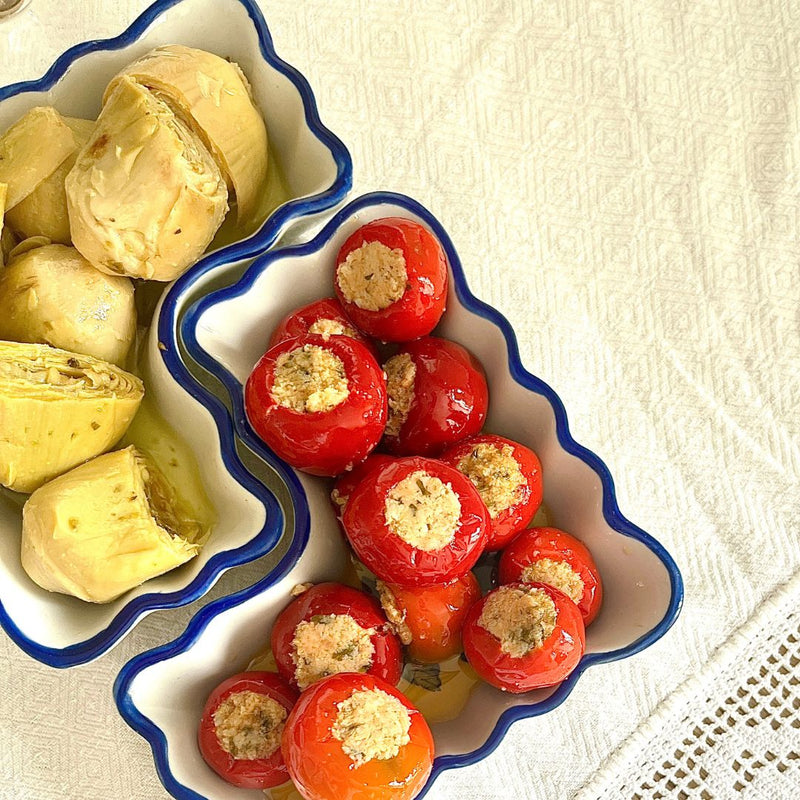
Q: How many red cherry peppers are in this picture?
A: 13